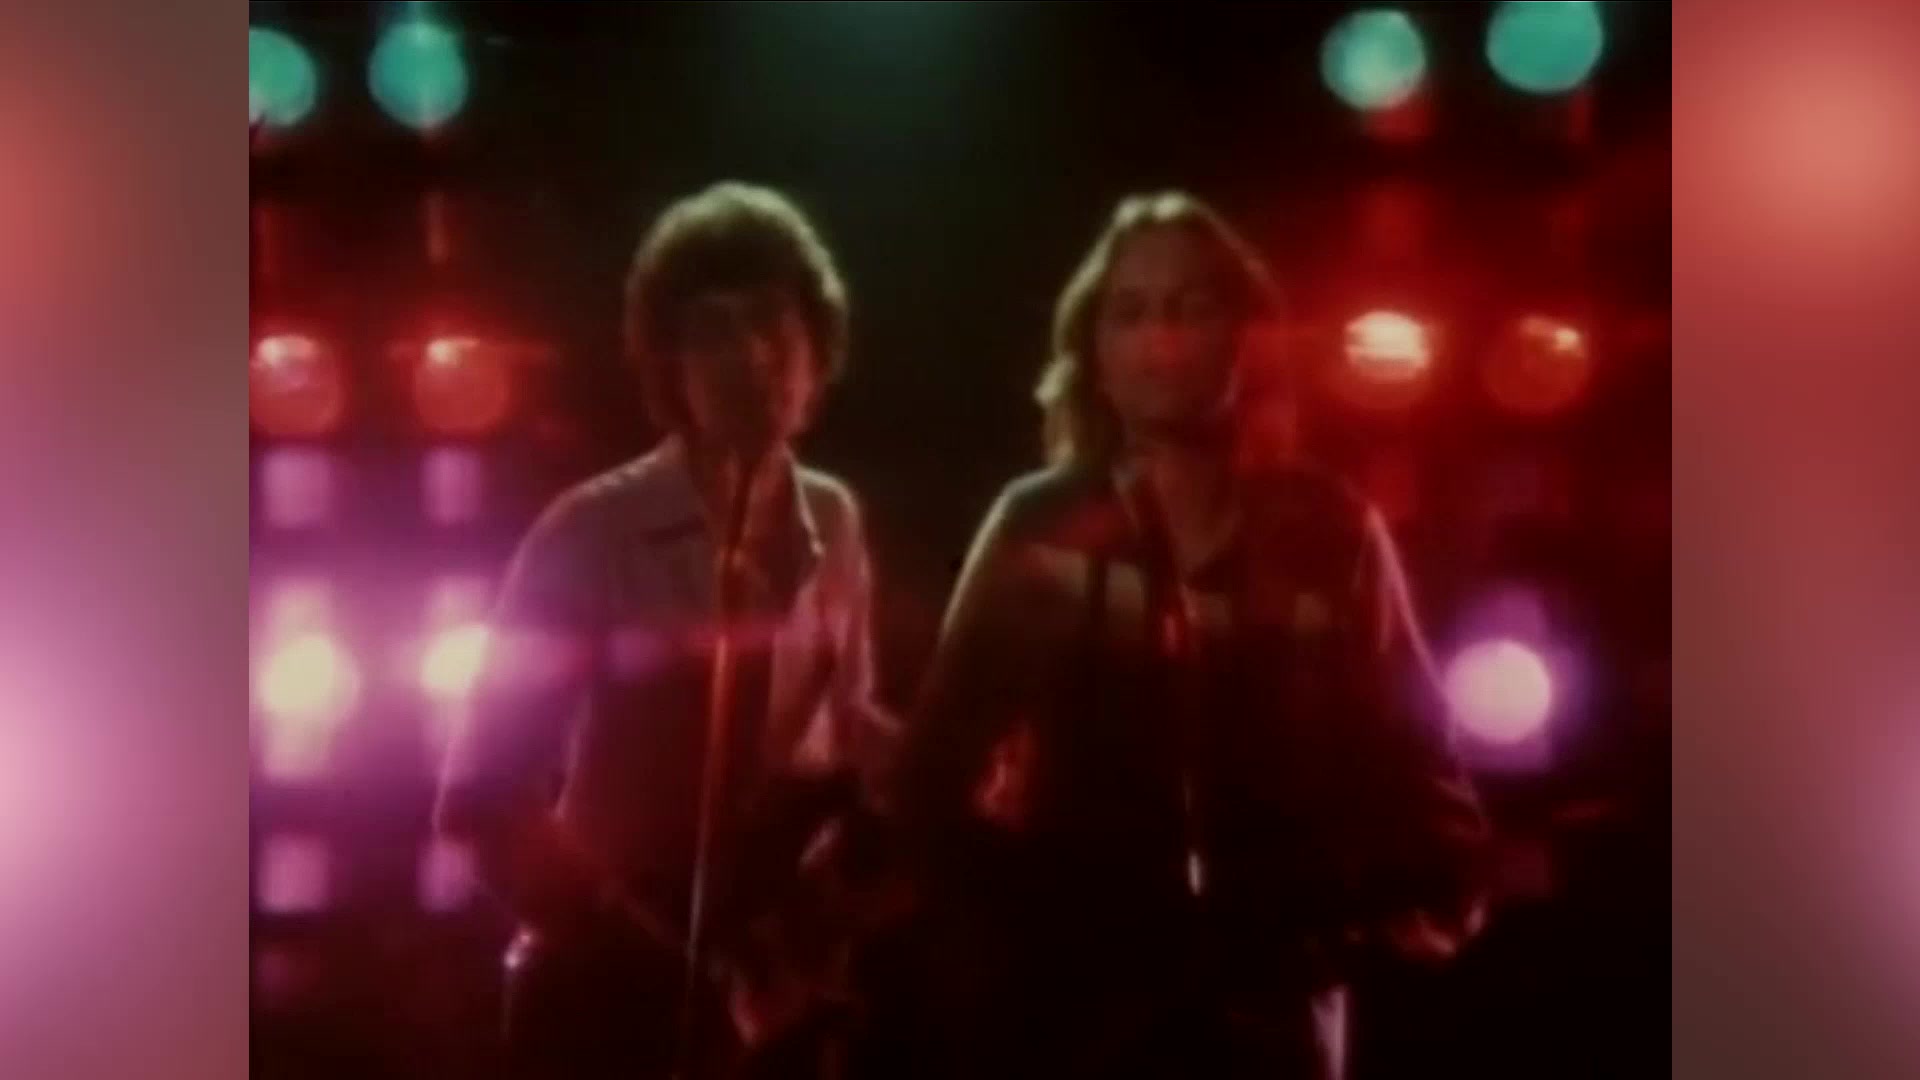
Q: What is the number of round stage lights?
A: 11